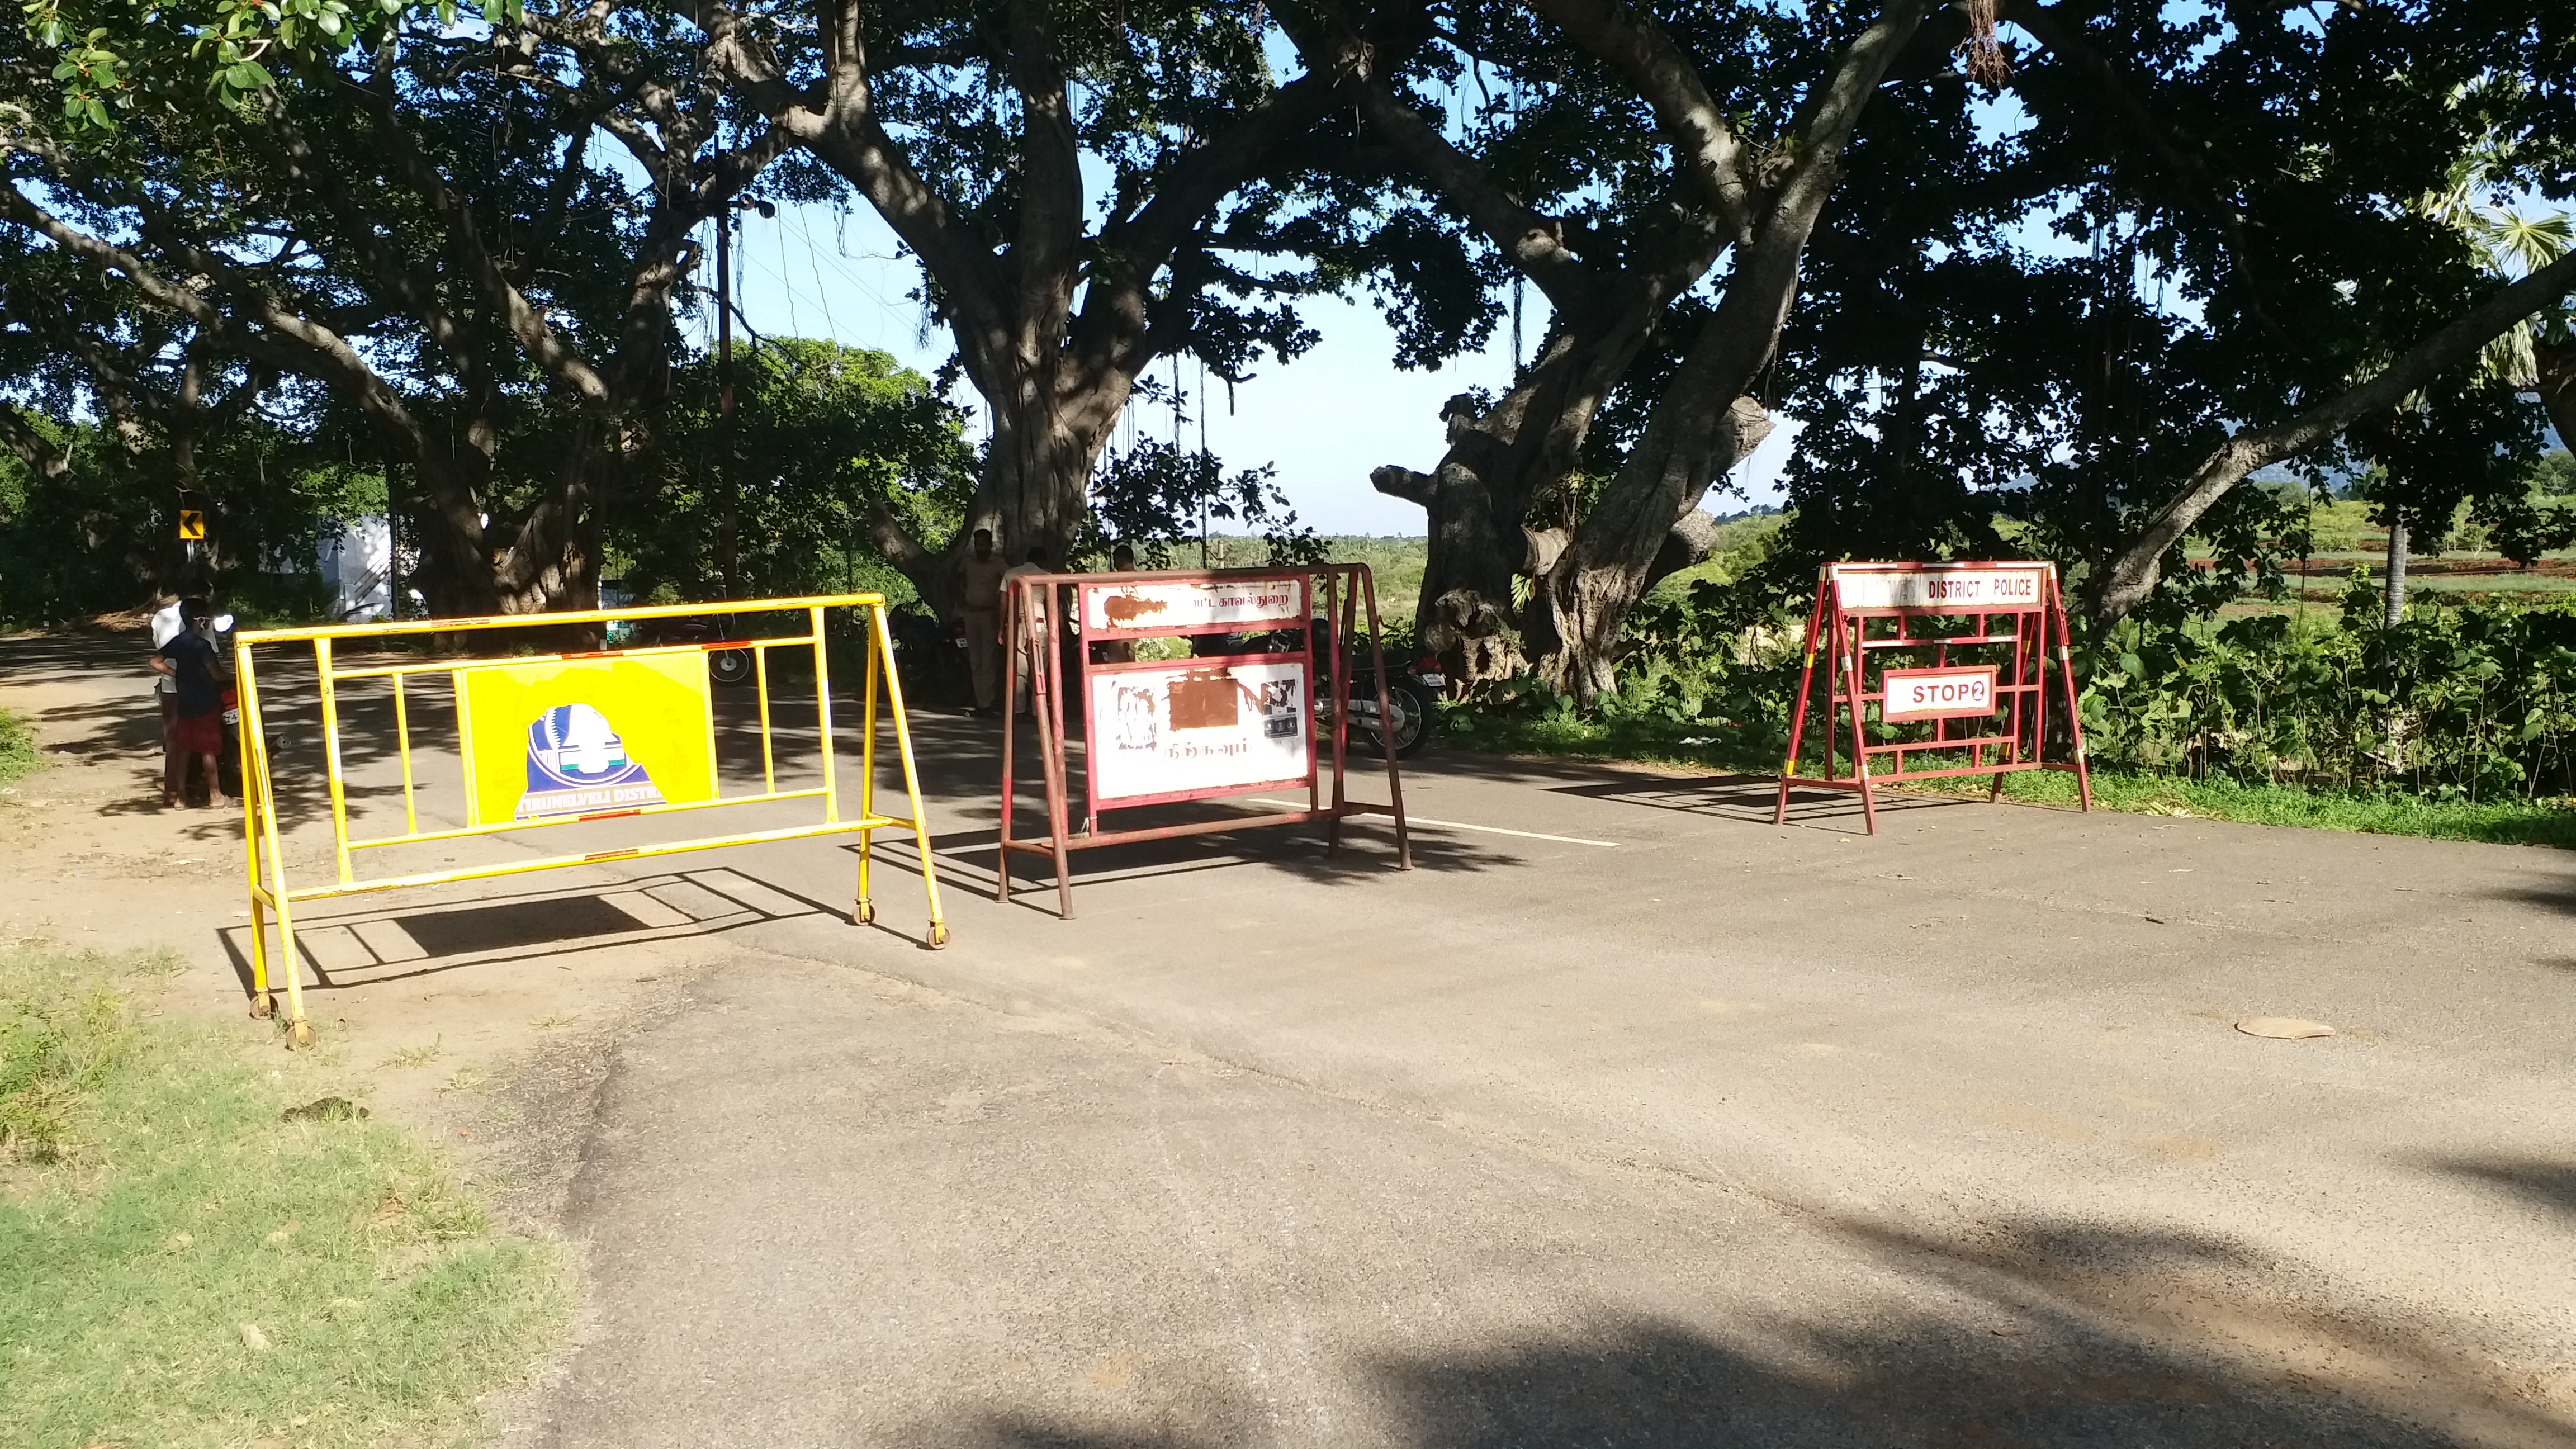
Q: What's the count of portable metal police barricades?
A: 3